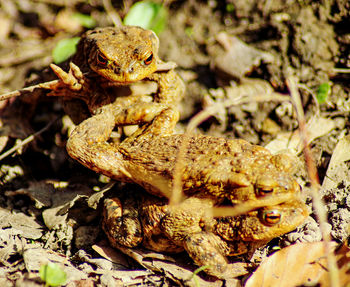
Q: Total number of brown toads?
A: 3